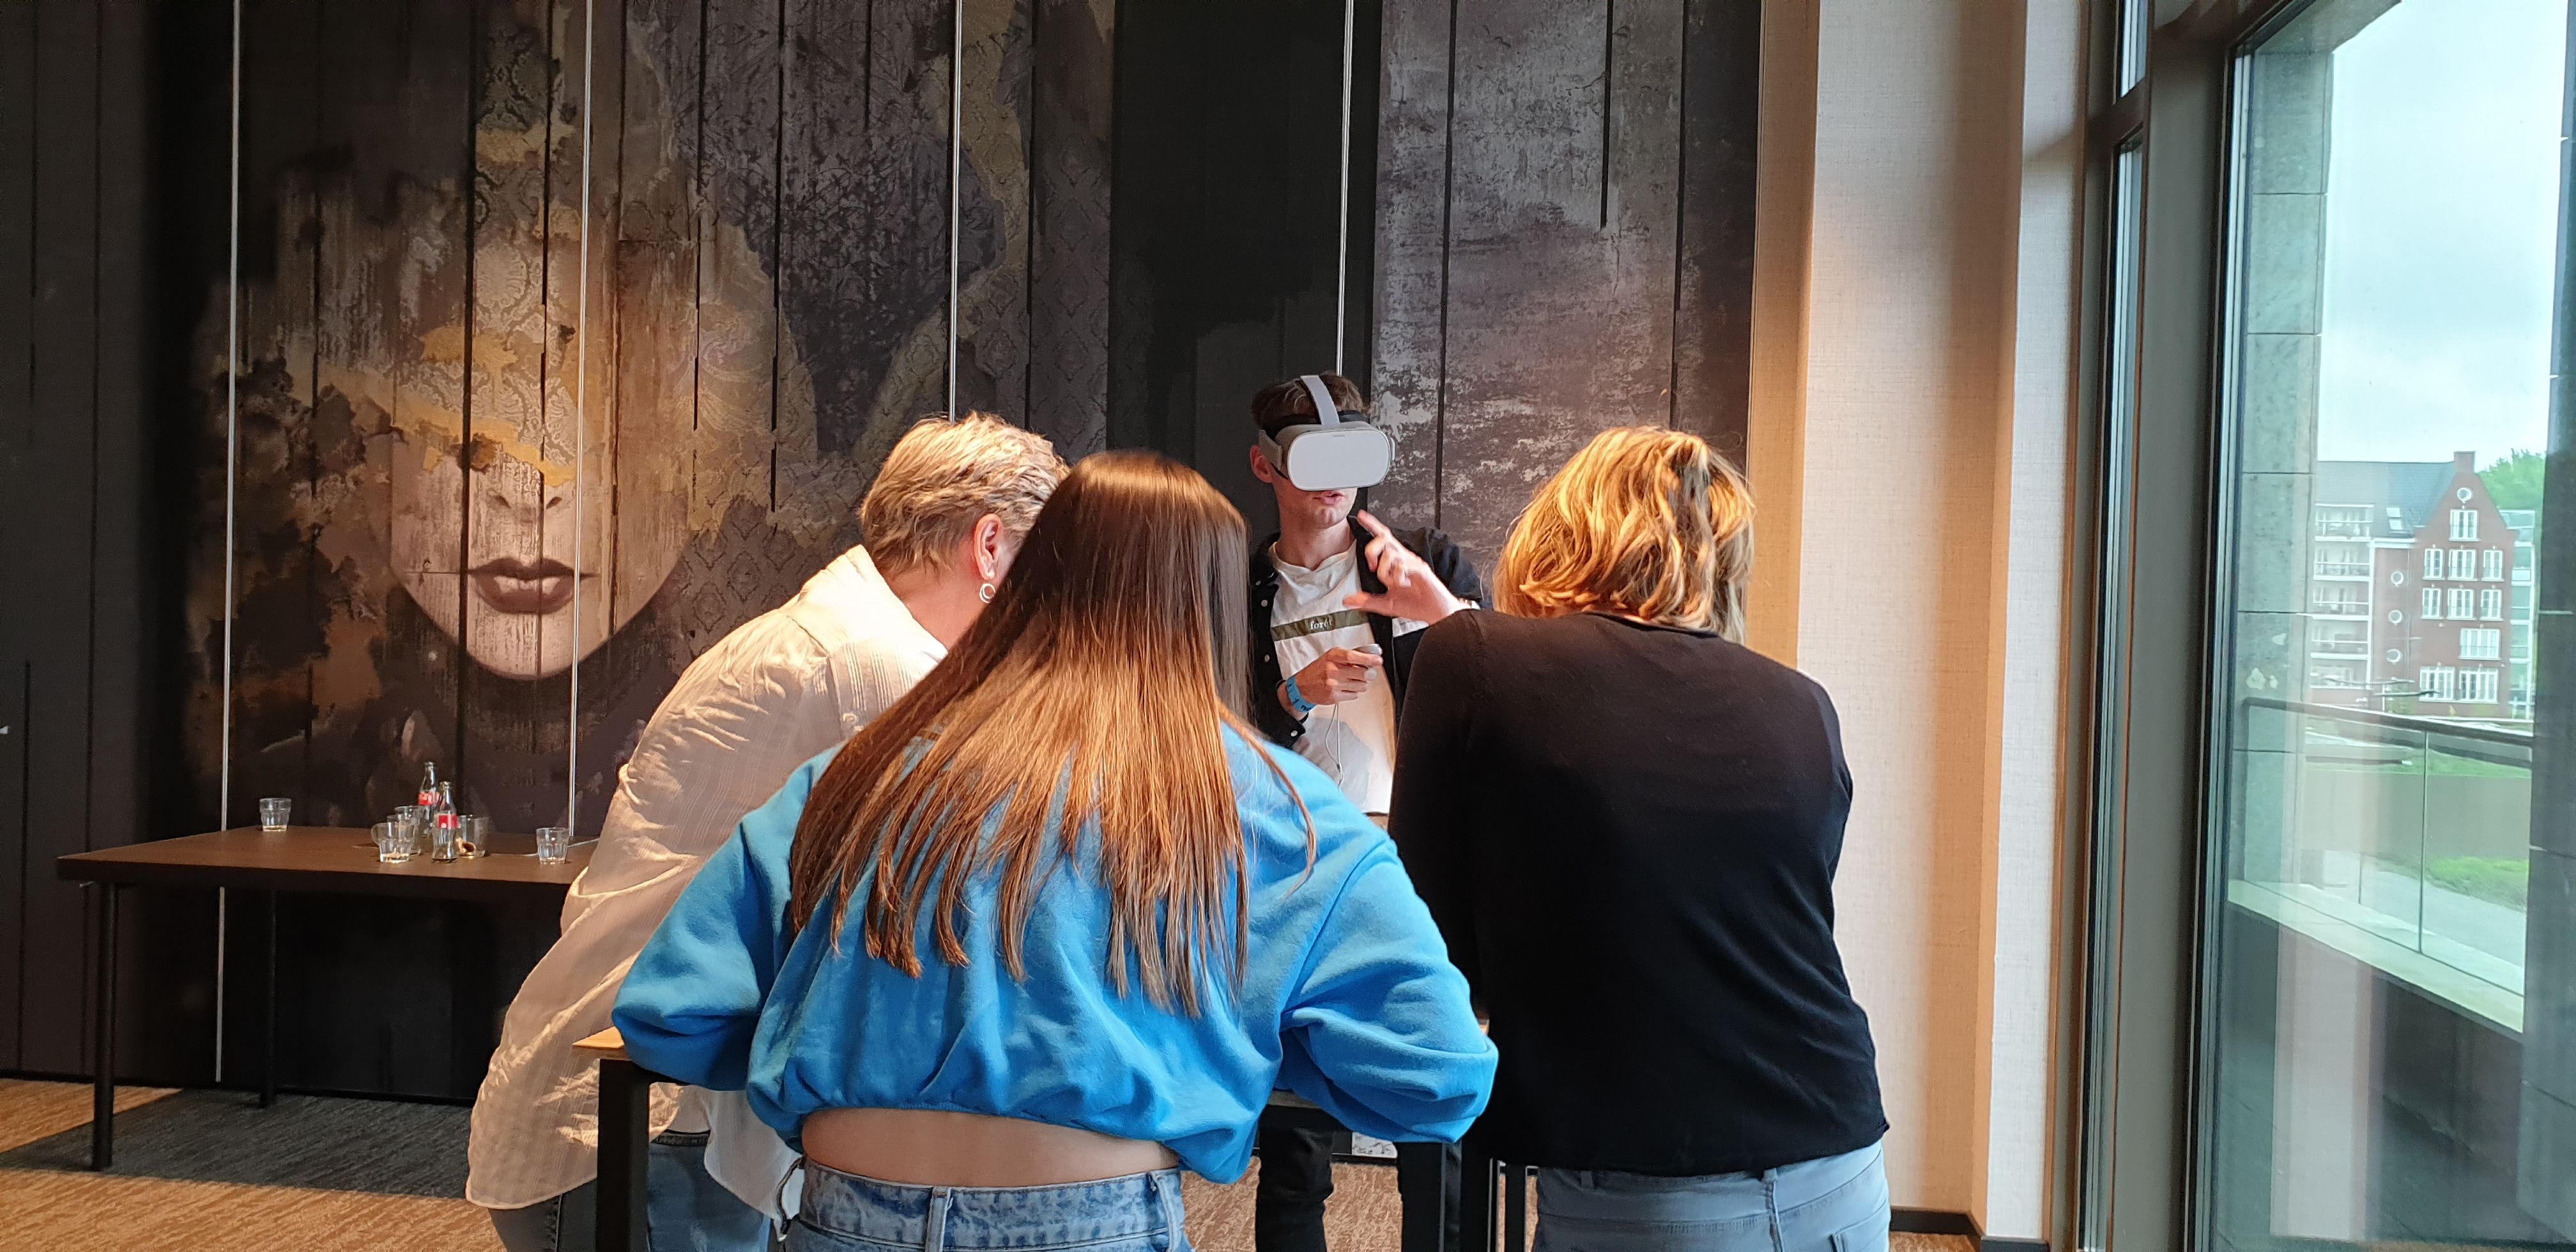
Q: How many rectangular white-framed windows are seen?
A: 10